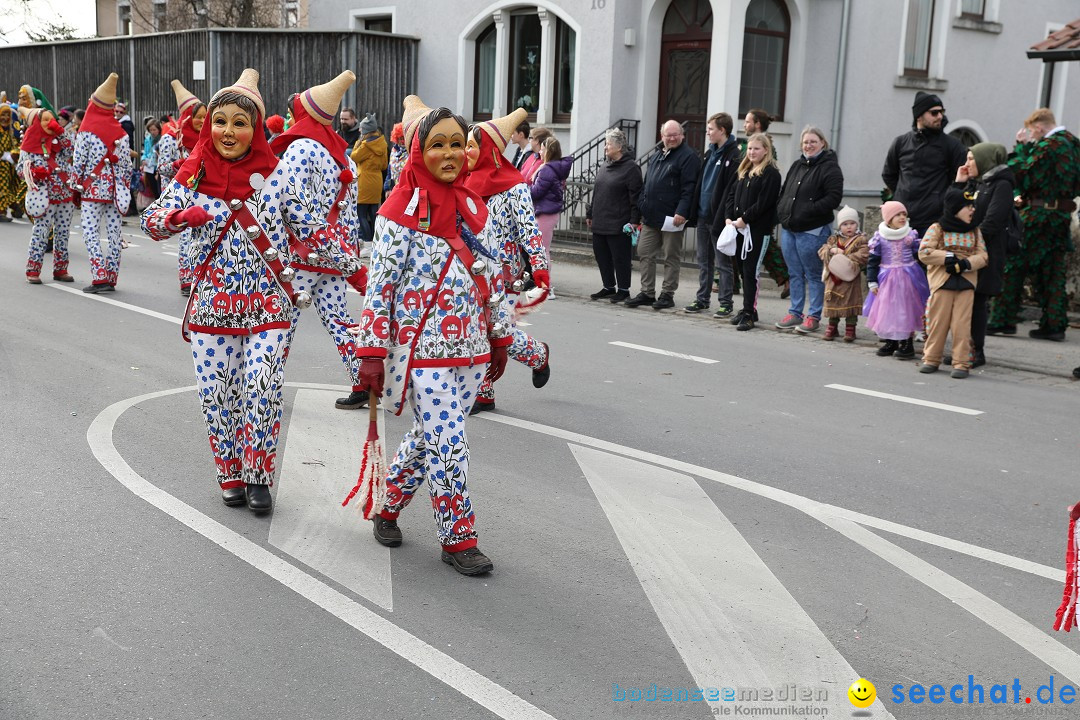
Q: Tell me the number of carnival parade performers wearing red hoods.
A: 7